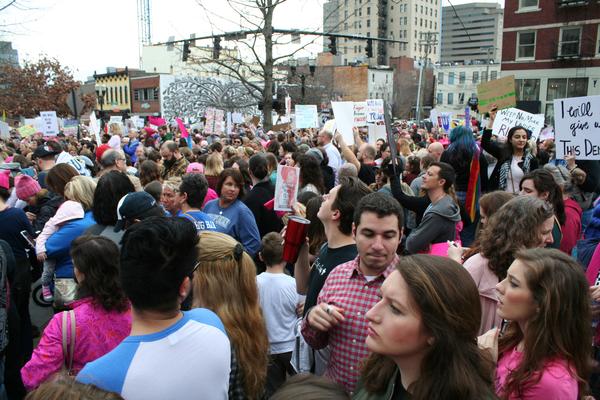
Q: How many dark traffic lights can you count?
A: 4